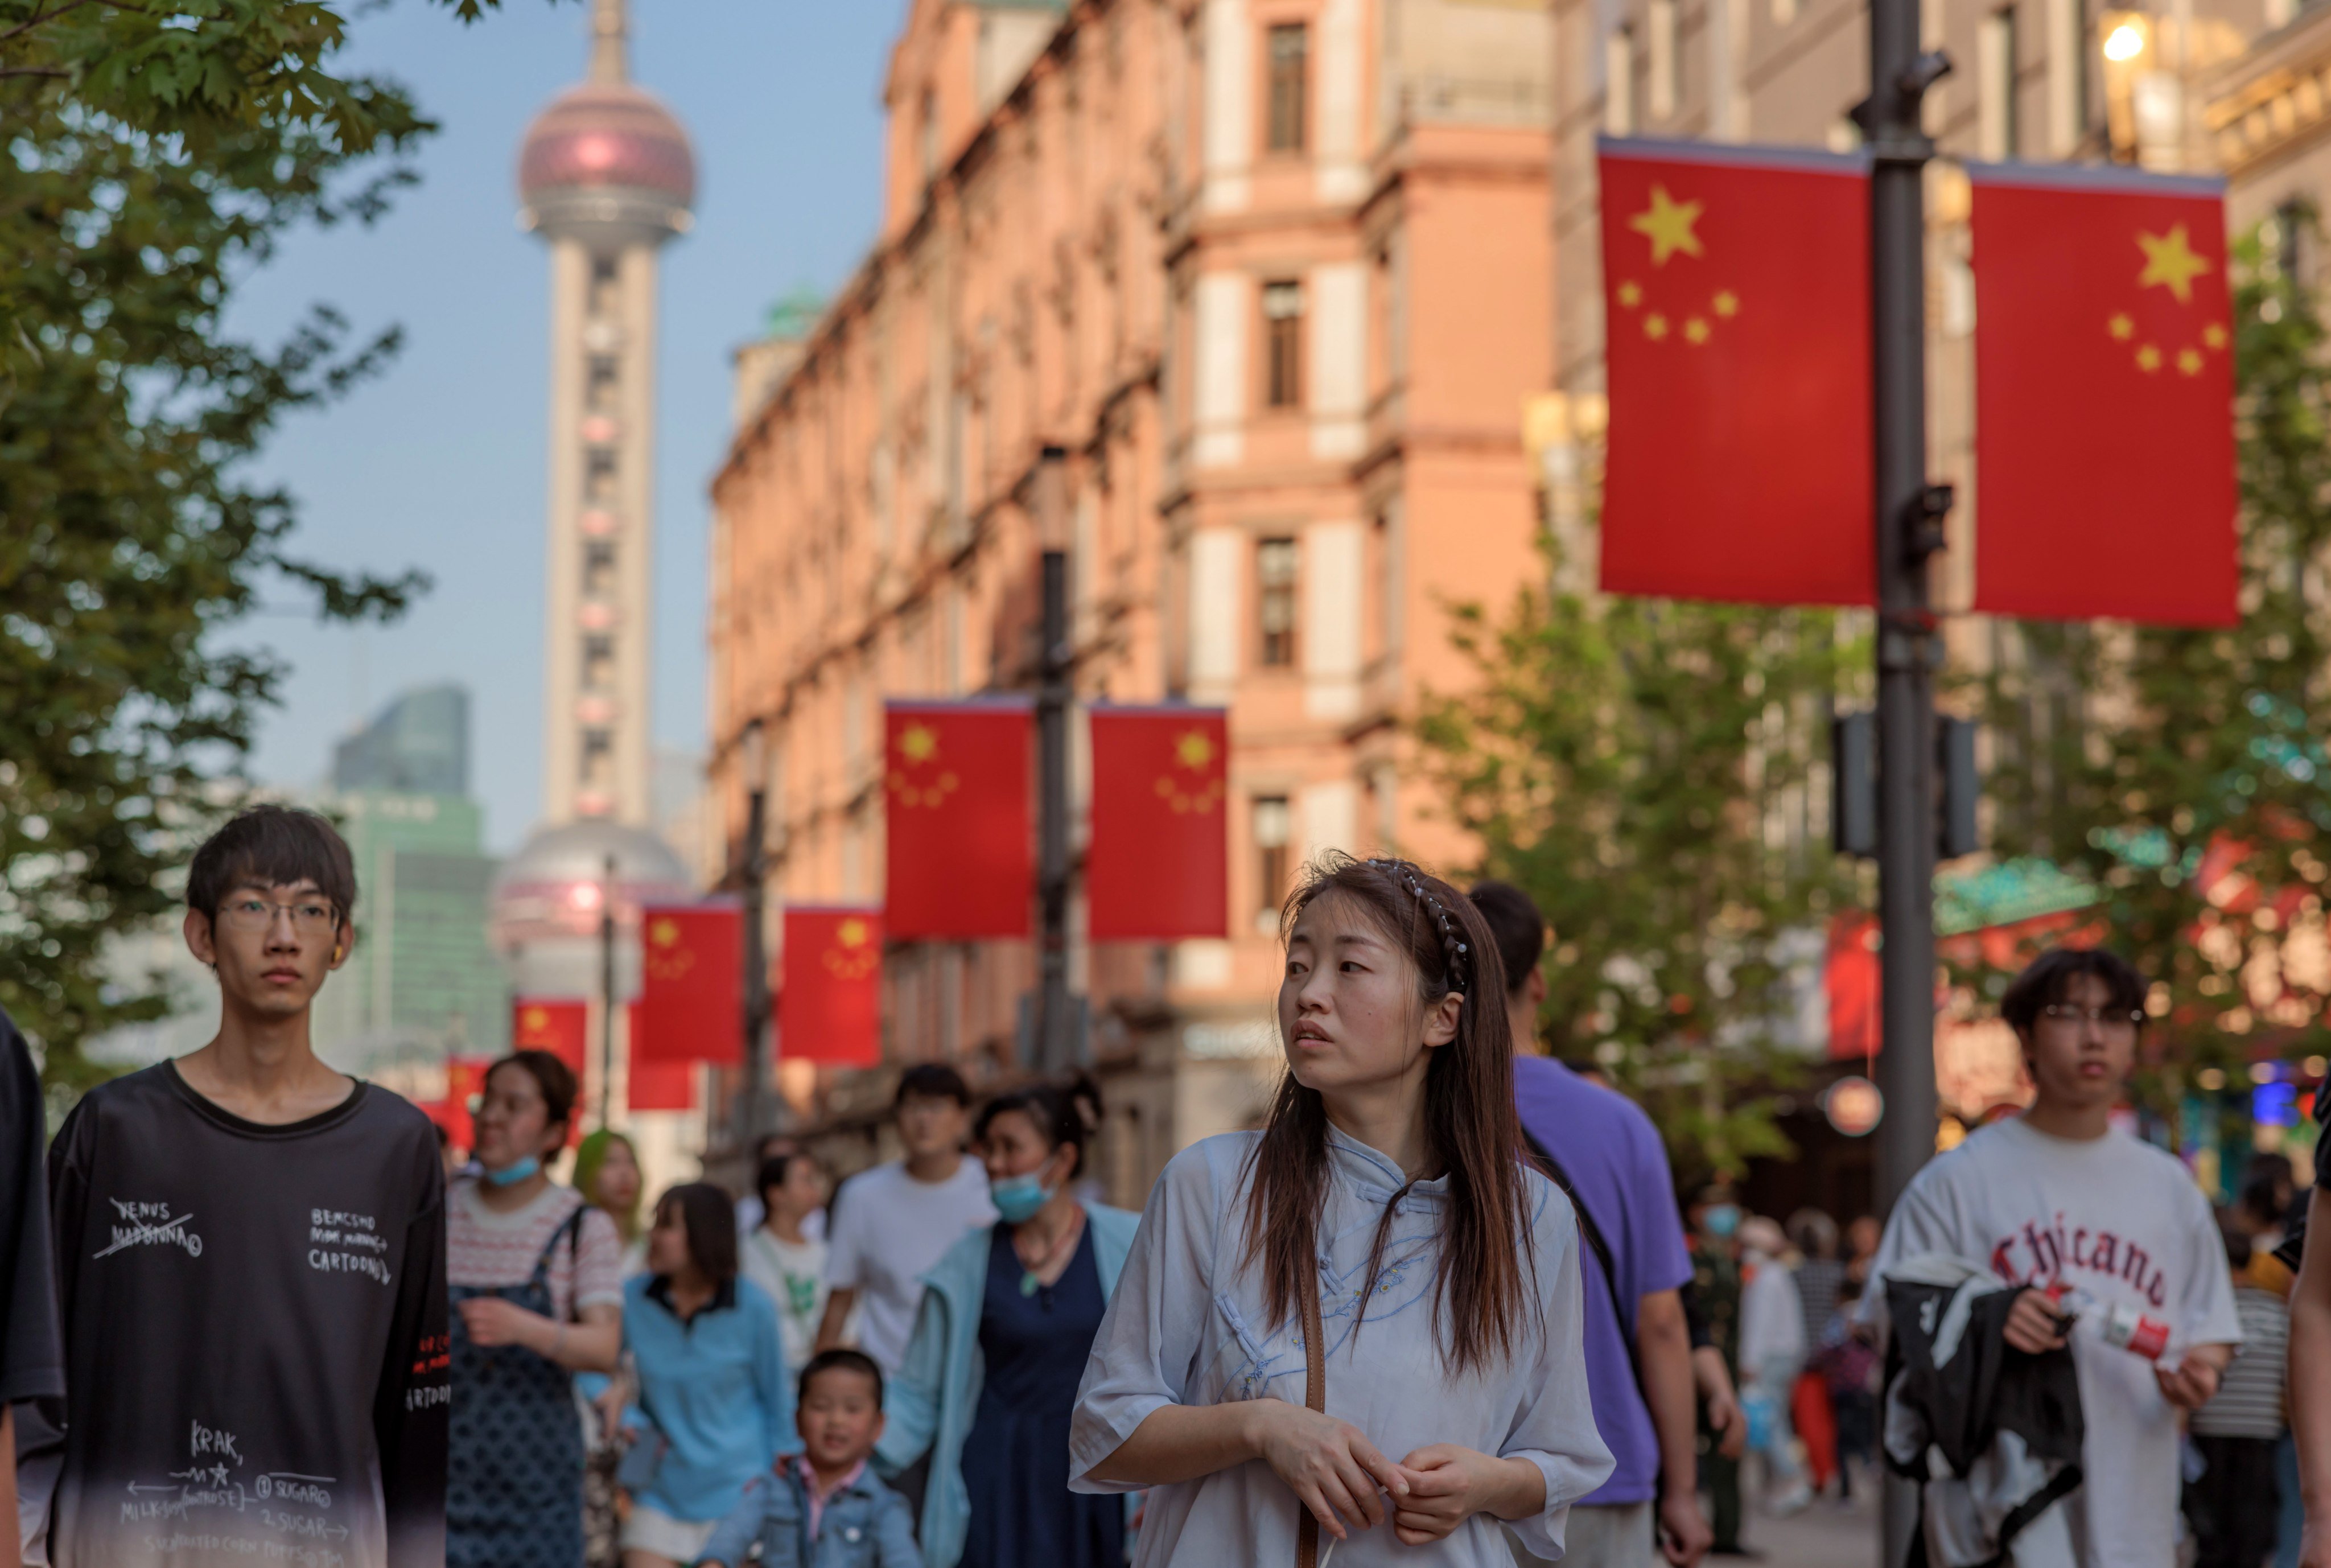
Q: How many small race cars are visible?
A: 0